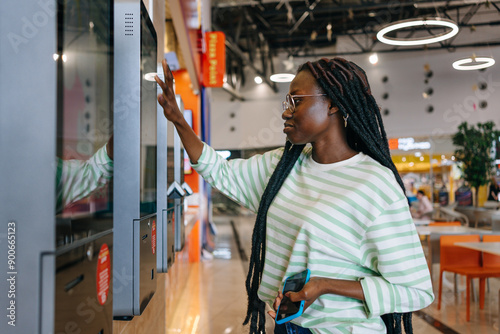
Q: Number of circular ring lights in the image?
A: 3